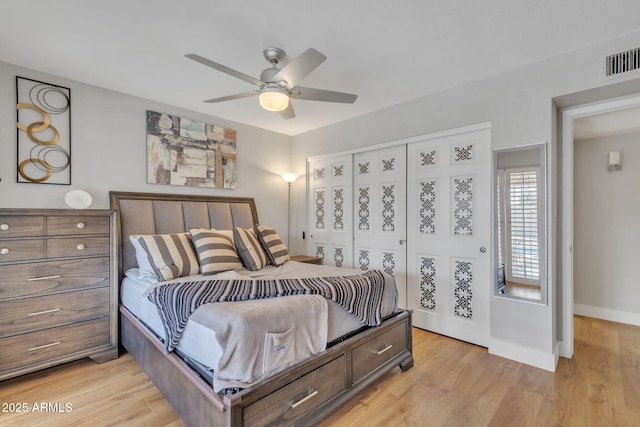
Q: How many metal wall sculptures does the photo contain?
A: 1